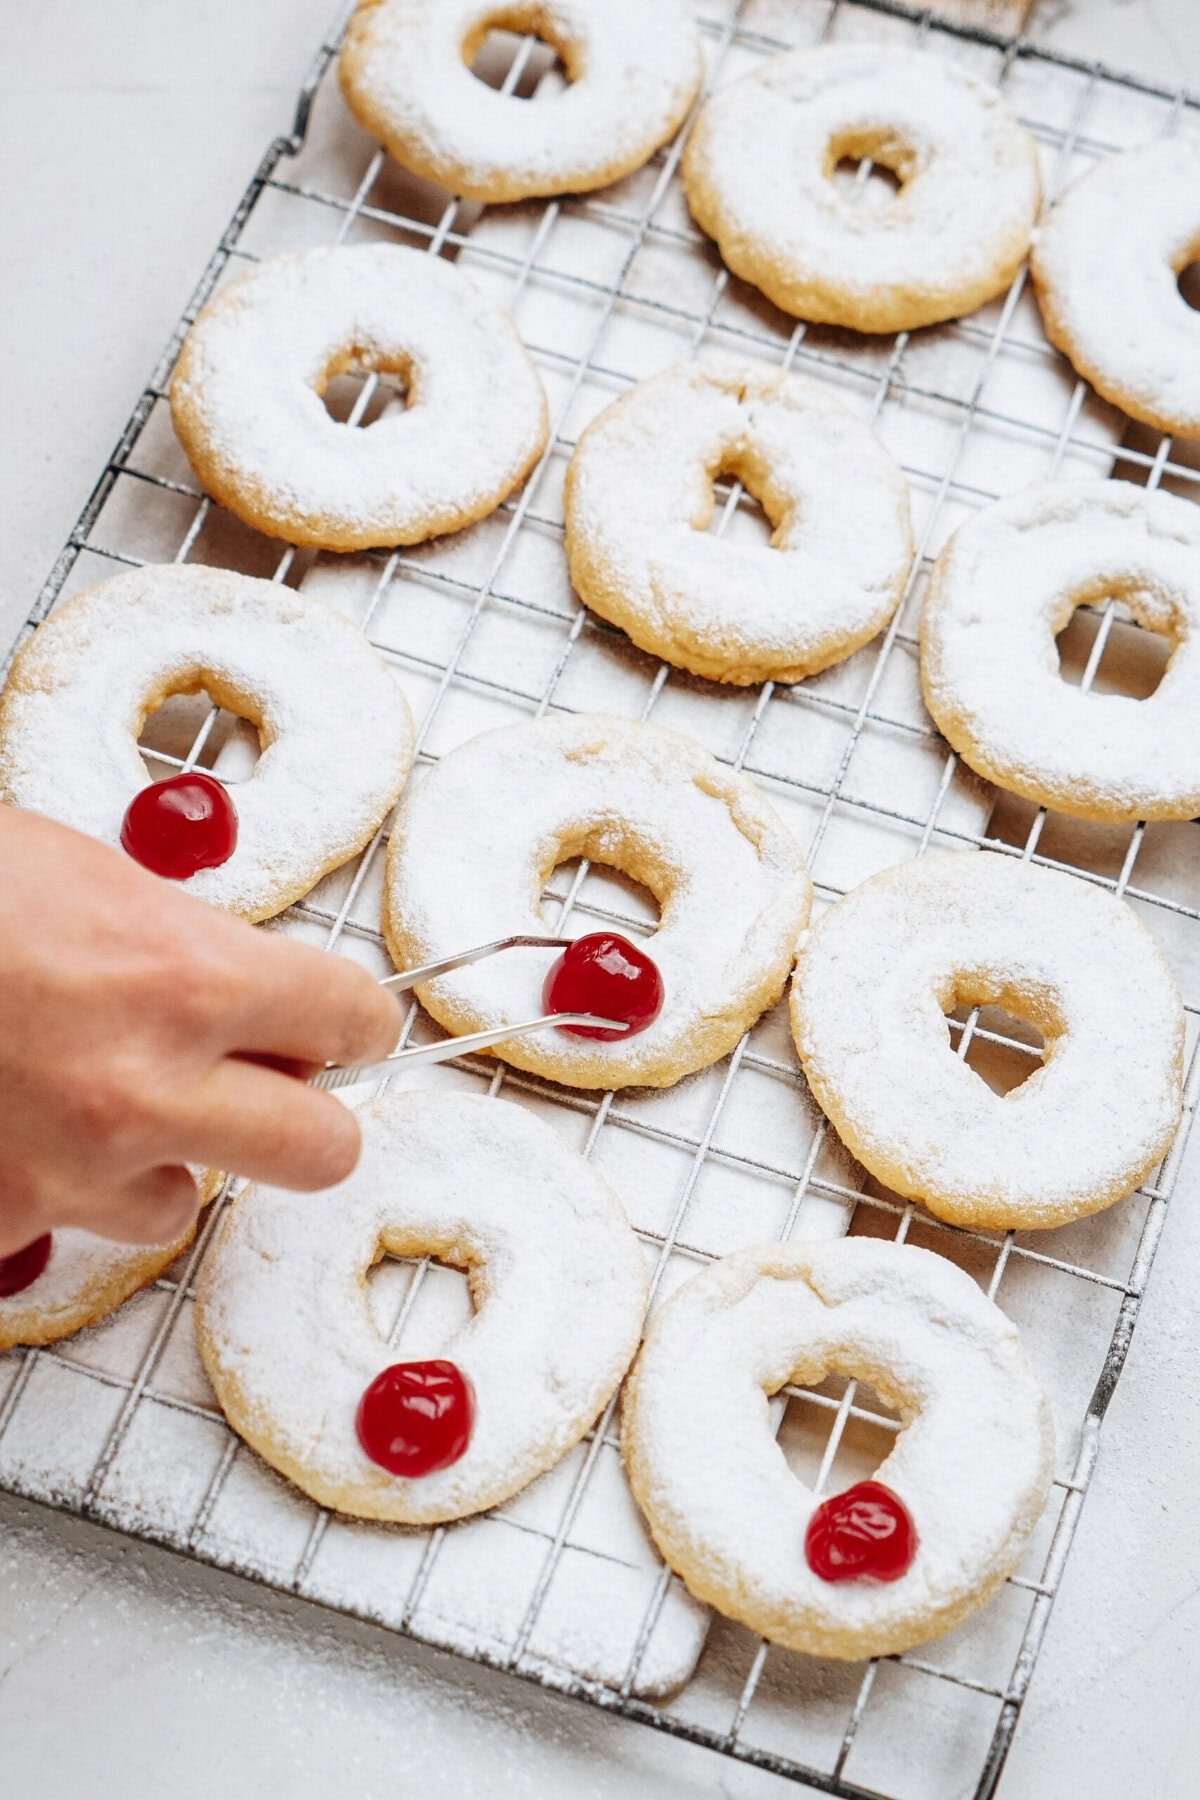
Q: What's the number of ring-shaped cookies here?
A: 12